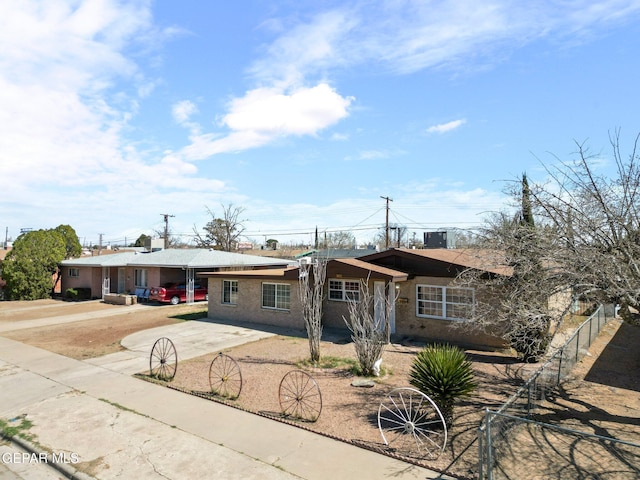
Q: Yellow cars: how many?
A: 0